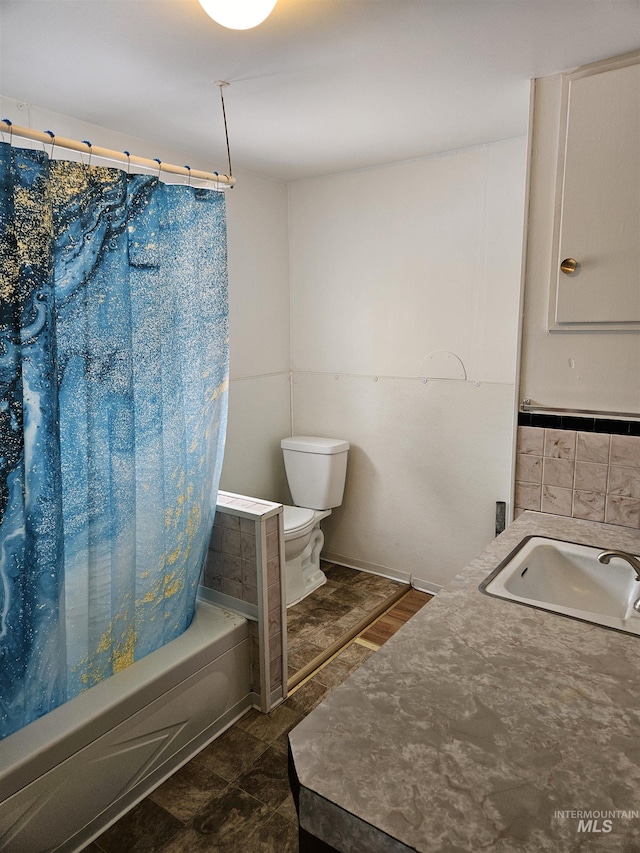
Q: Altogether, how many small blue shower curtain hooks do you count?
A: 7